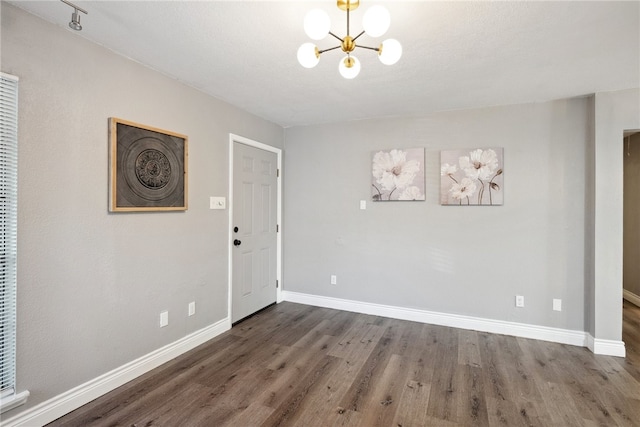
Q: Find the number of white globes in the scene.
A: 5